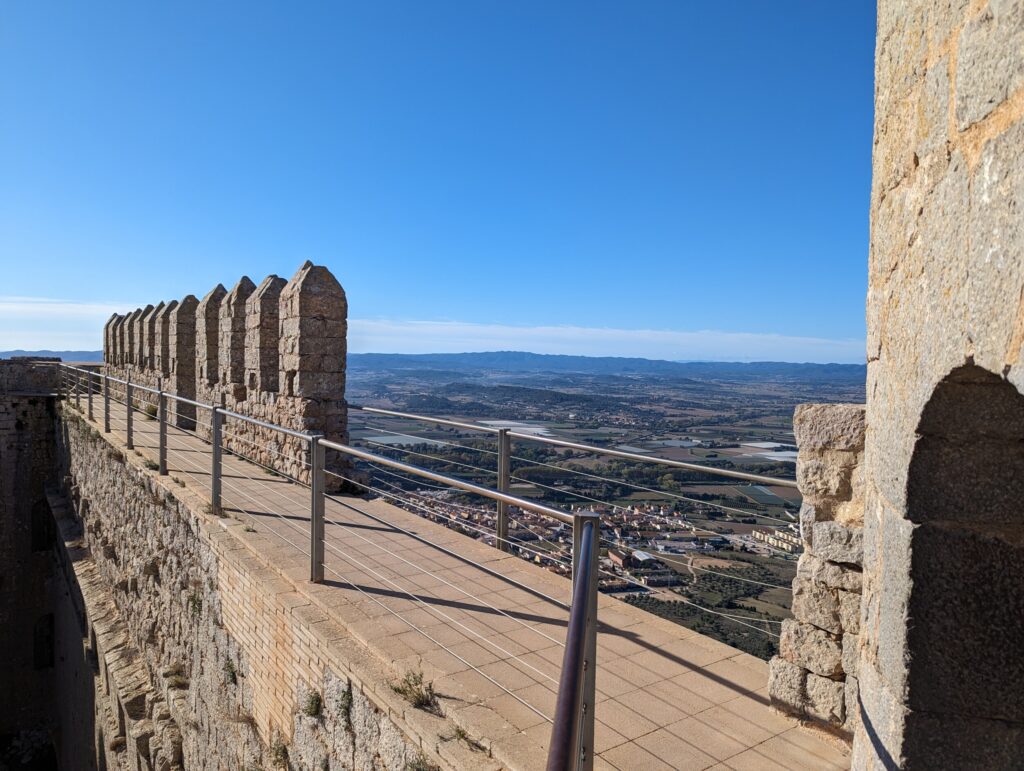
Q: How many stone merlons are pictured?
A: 12